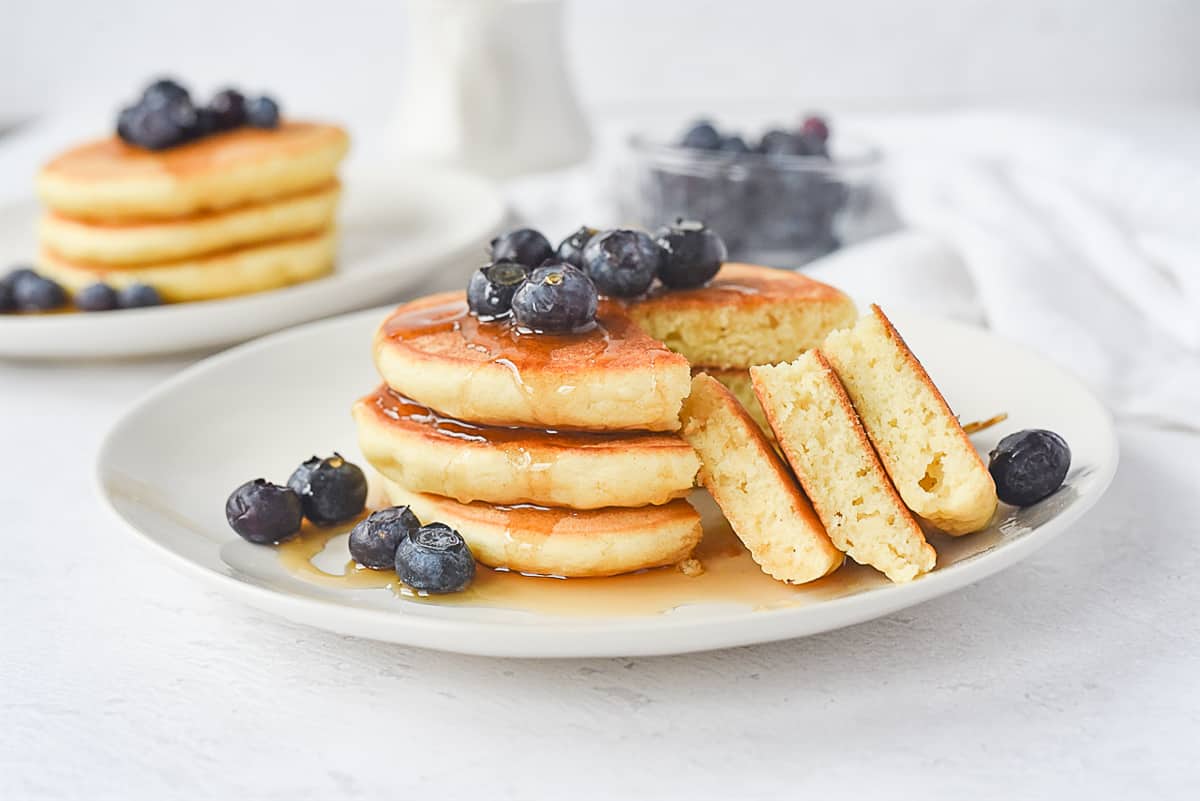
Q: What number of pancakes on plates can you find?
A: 6